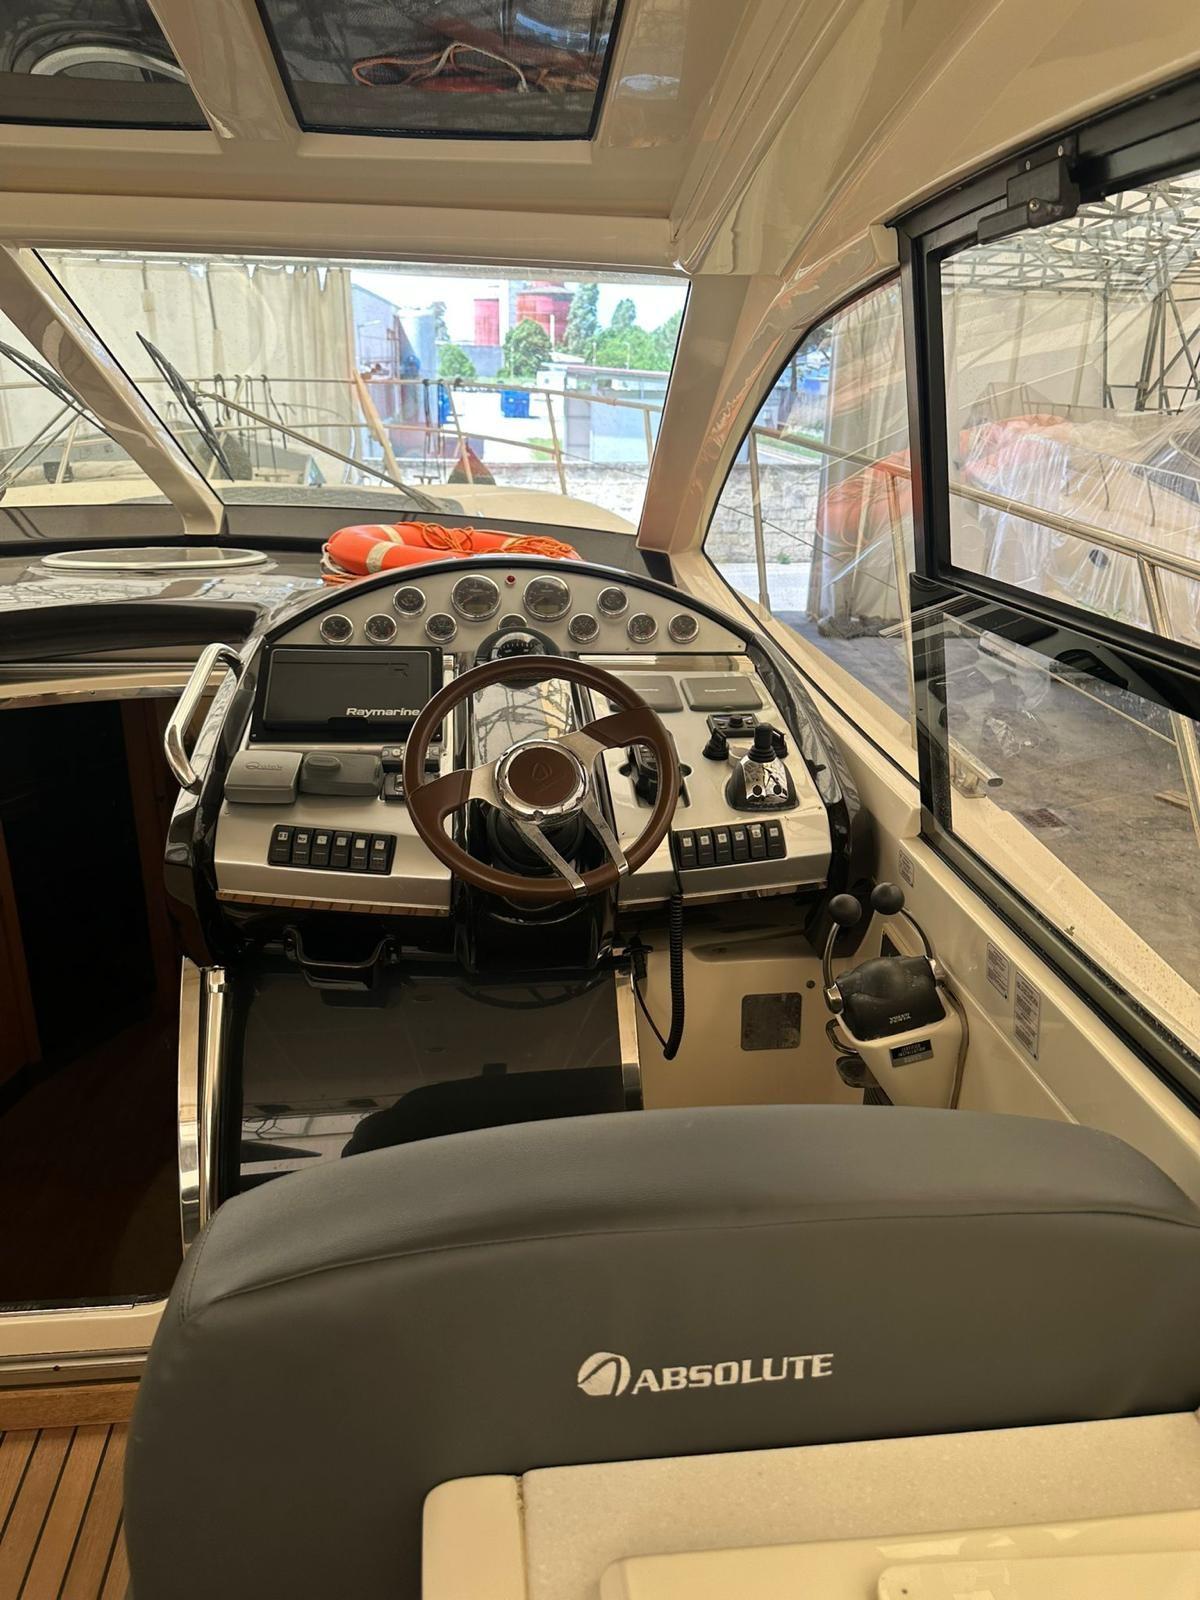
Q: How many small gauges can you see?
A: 9